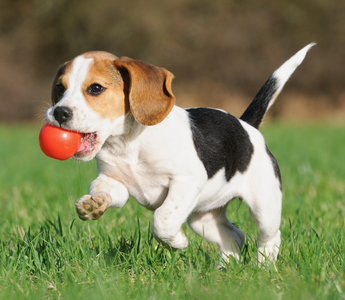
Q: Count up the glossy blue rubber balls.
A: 0